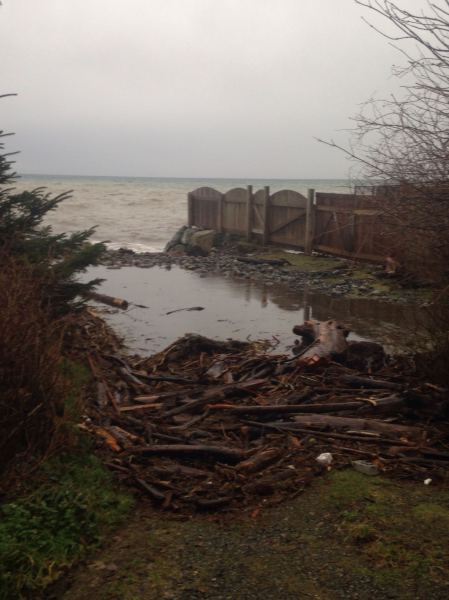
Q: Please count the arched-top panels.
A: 4